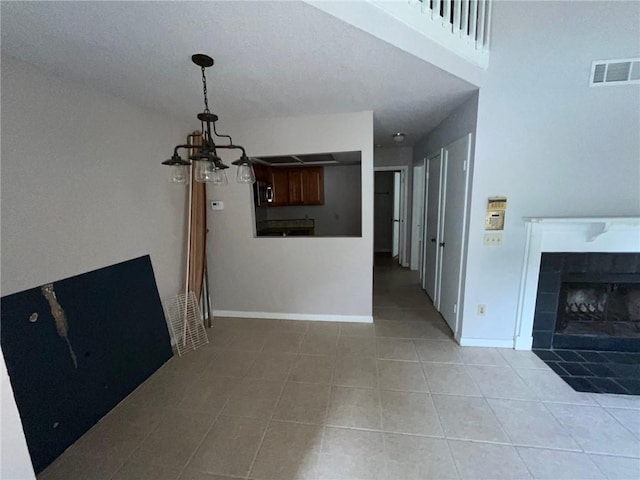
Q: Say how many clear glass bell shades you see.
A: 4